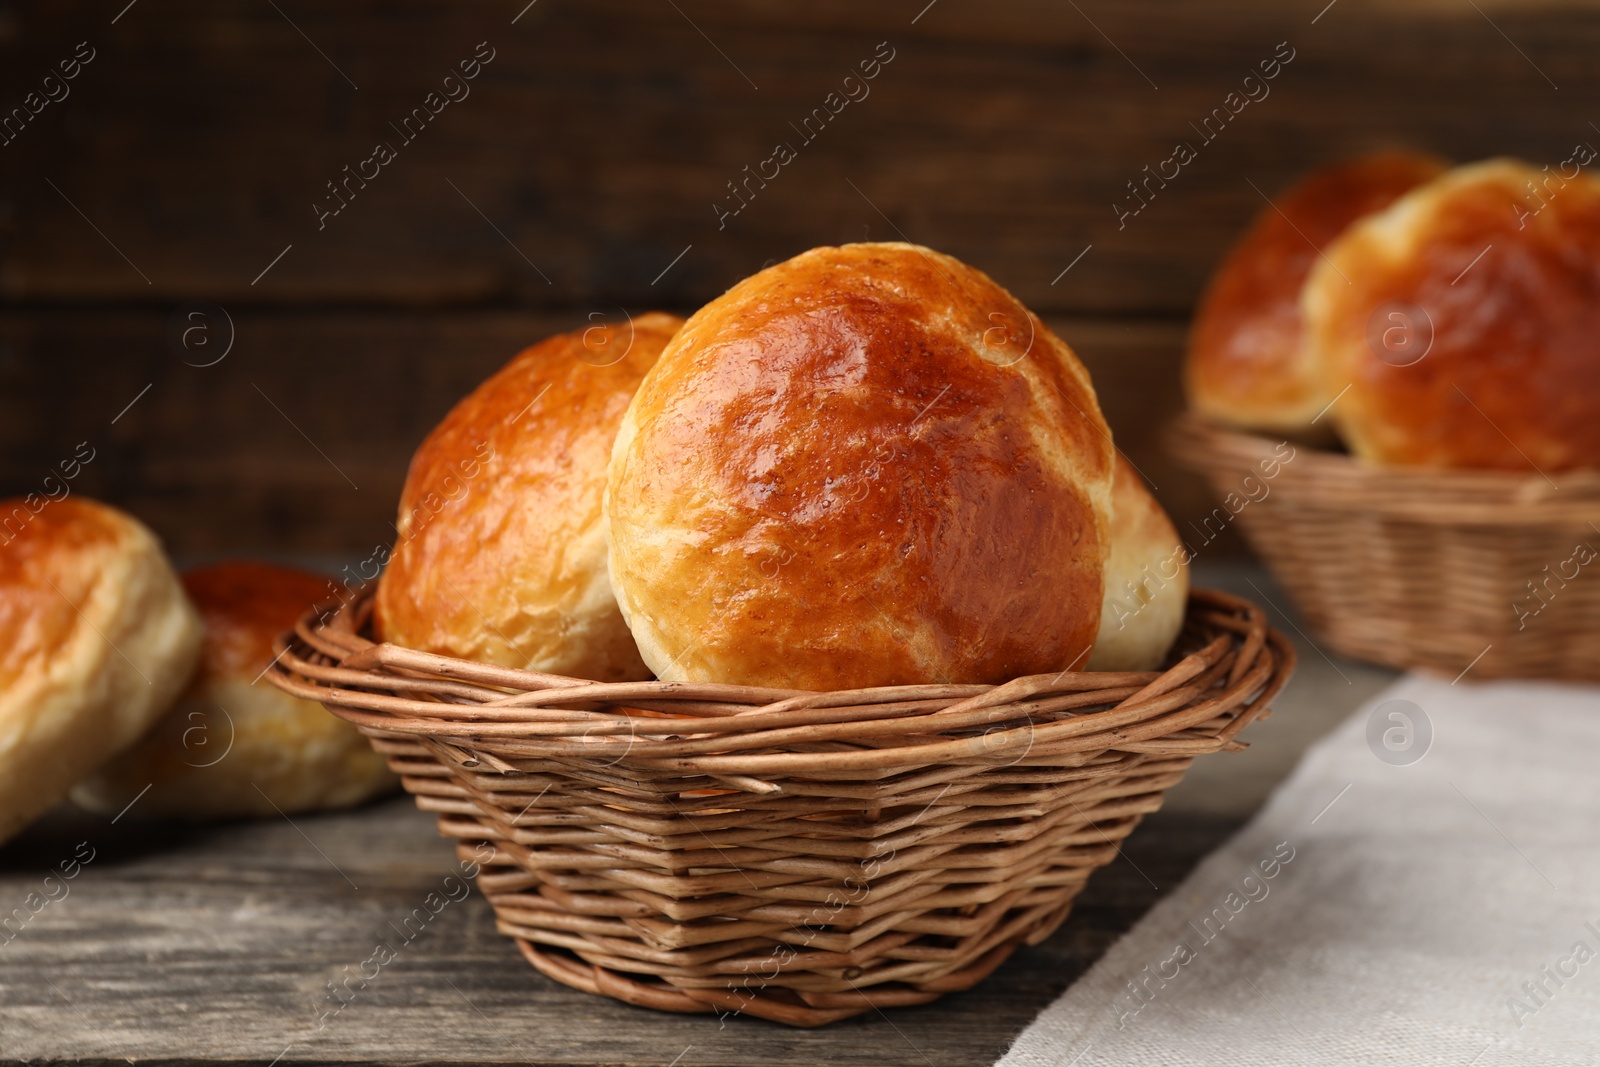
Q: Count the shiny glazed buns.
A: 7